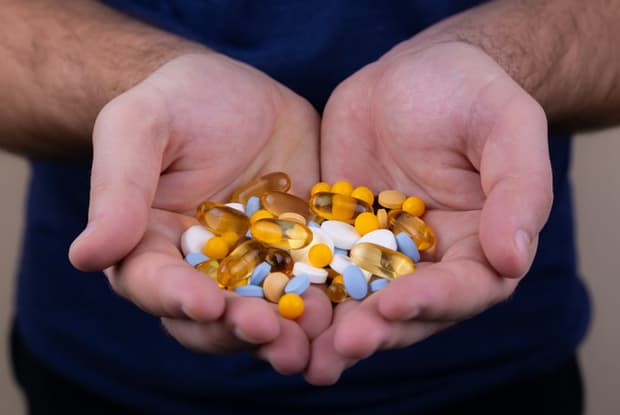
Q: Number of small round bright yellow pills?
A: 10